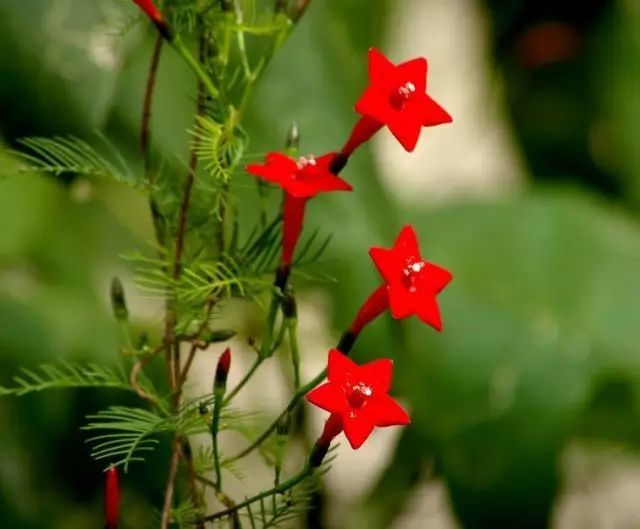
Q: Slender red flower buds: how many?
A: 3